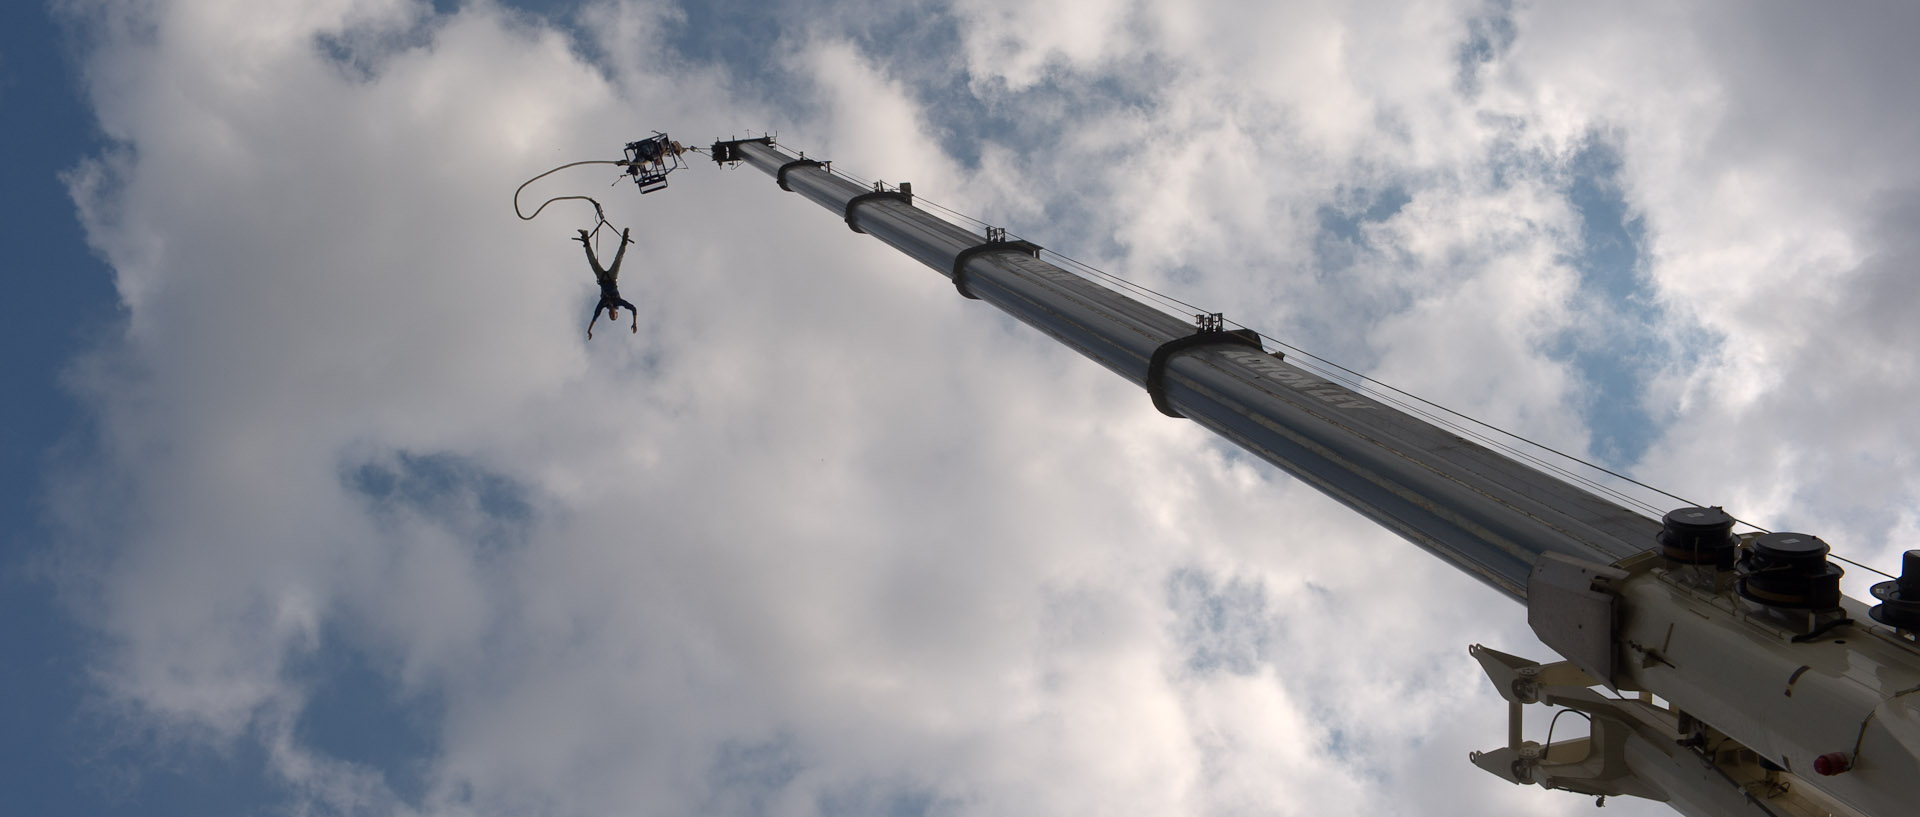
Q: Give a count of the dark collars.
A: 4